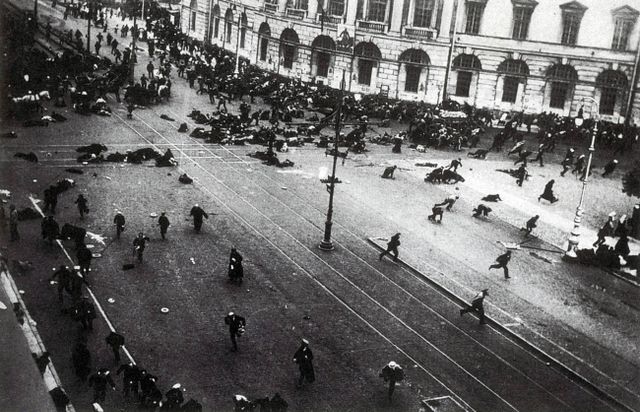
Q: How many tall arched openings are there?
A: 13